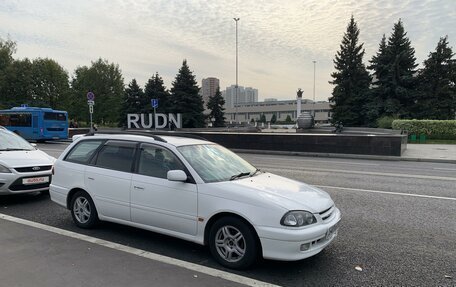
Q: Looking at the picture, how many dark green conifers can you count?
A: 8